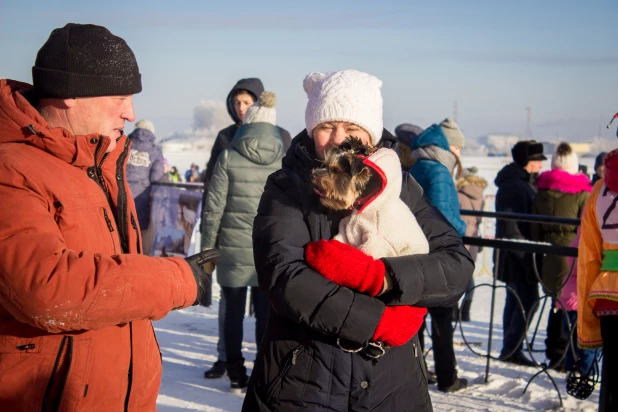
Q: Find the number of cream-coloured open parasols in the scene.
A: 0